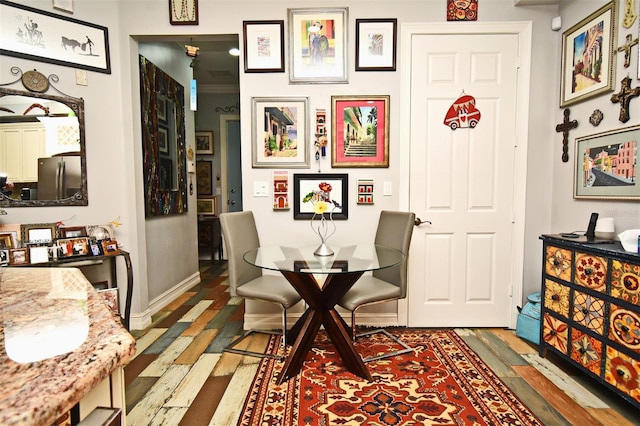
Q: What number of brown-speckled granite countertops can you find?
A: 1